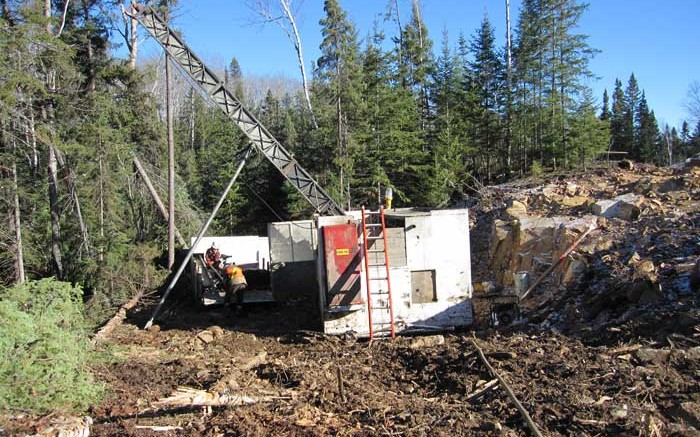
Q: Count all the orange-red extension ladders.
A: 1